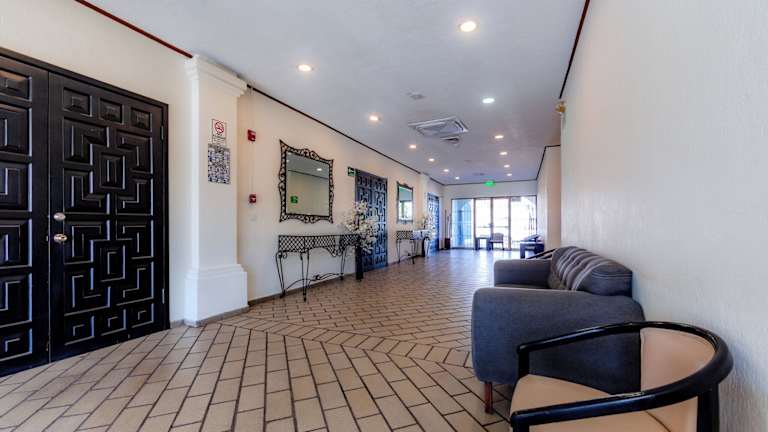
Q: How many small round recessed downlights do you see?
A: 12